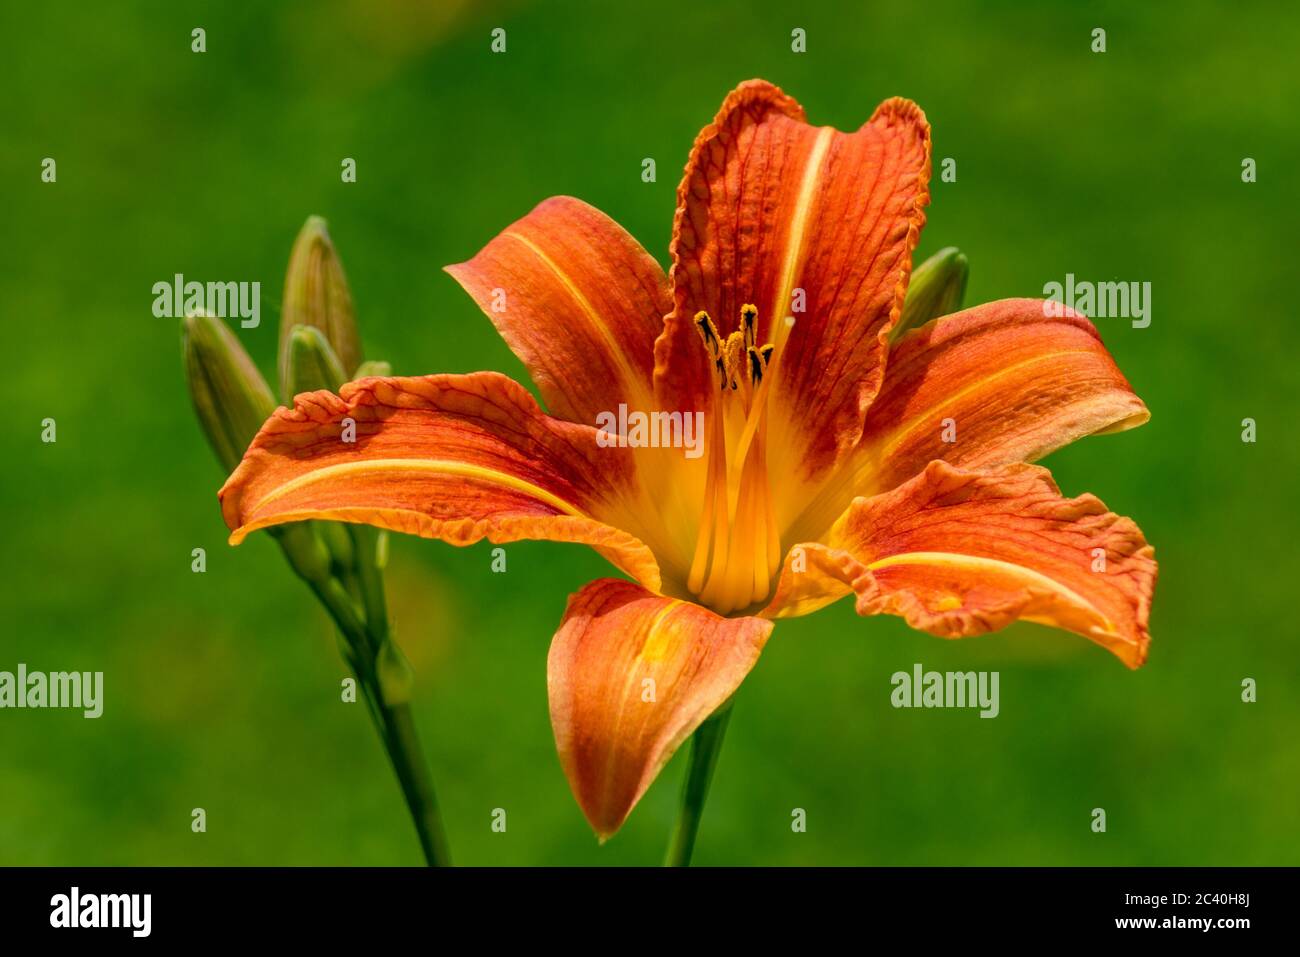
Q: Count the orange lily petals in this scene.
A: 6